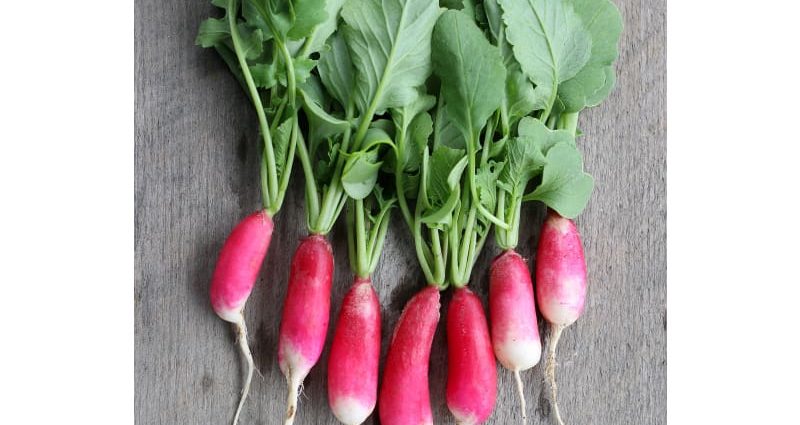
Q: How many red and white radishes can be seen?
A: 7